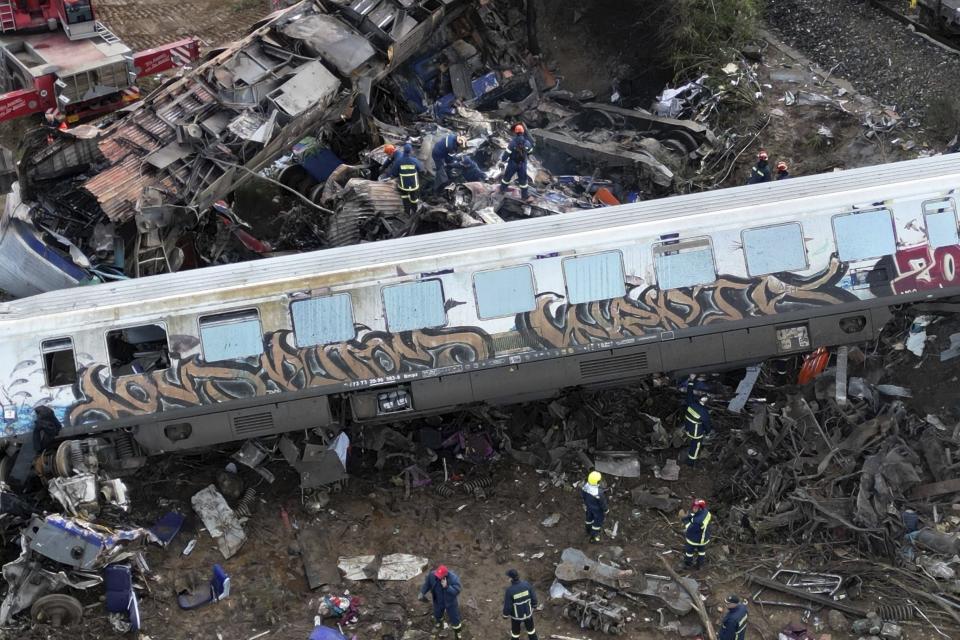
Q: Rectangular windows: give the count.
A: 11